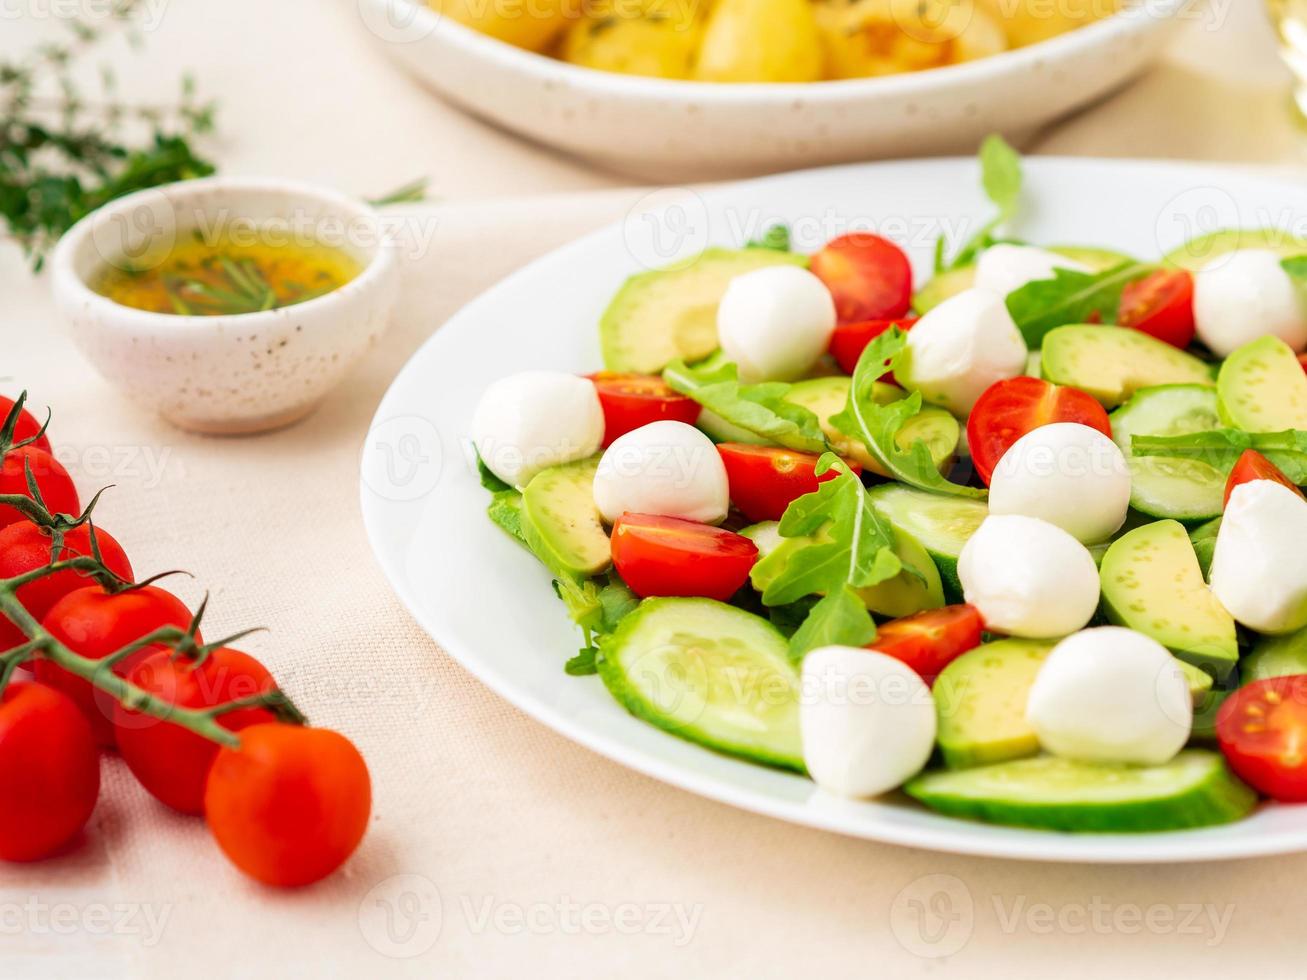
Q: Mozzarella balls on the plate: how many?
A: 11